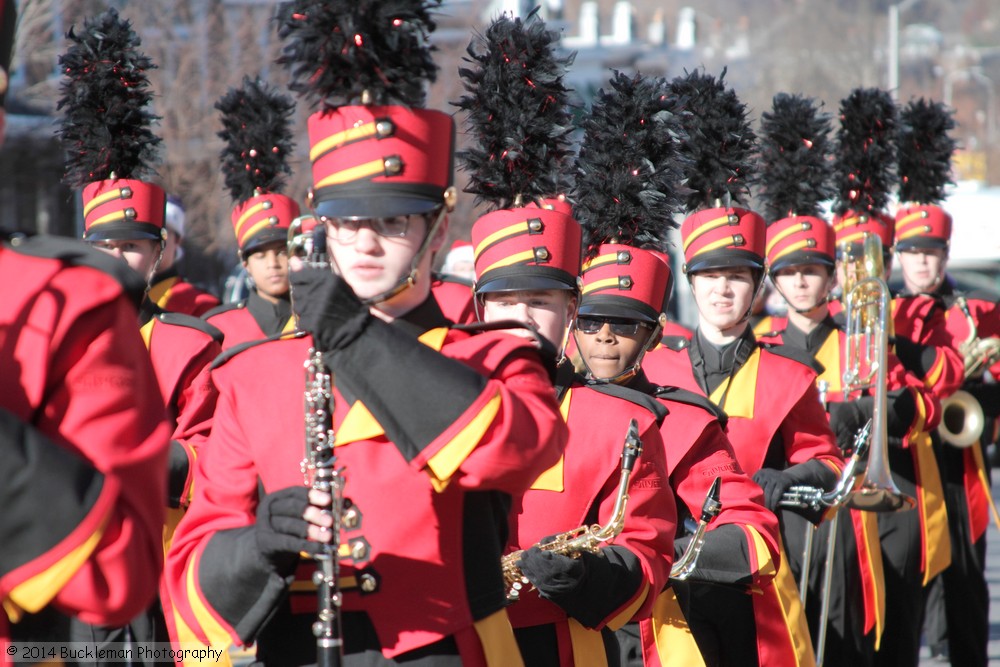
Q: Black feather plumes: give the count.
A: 9